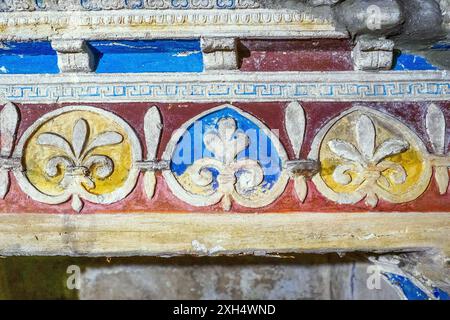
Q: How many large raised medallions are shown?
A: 3